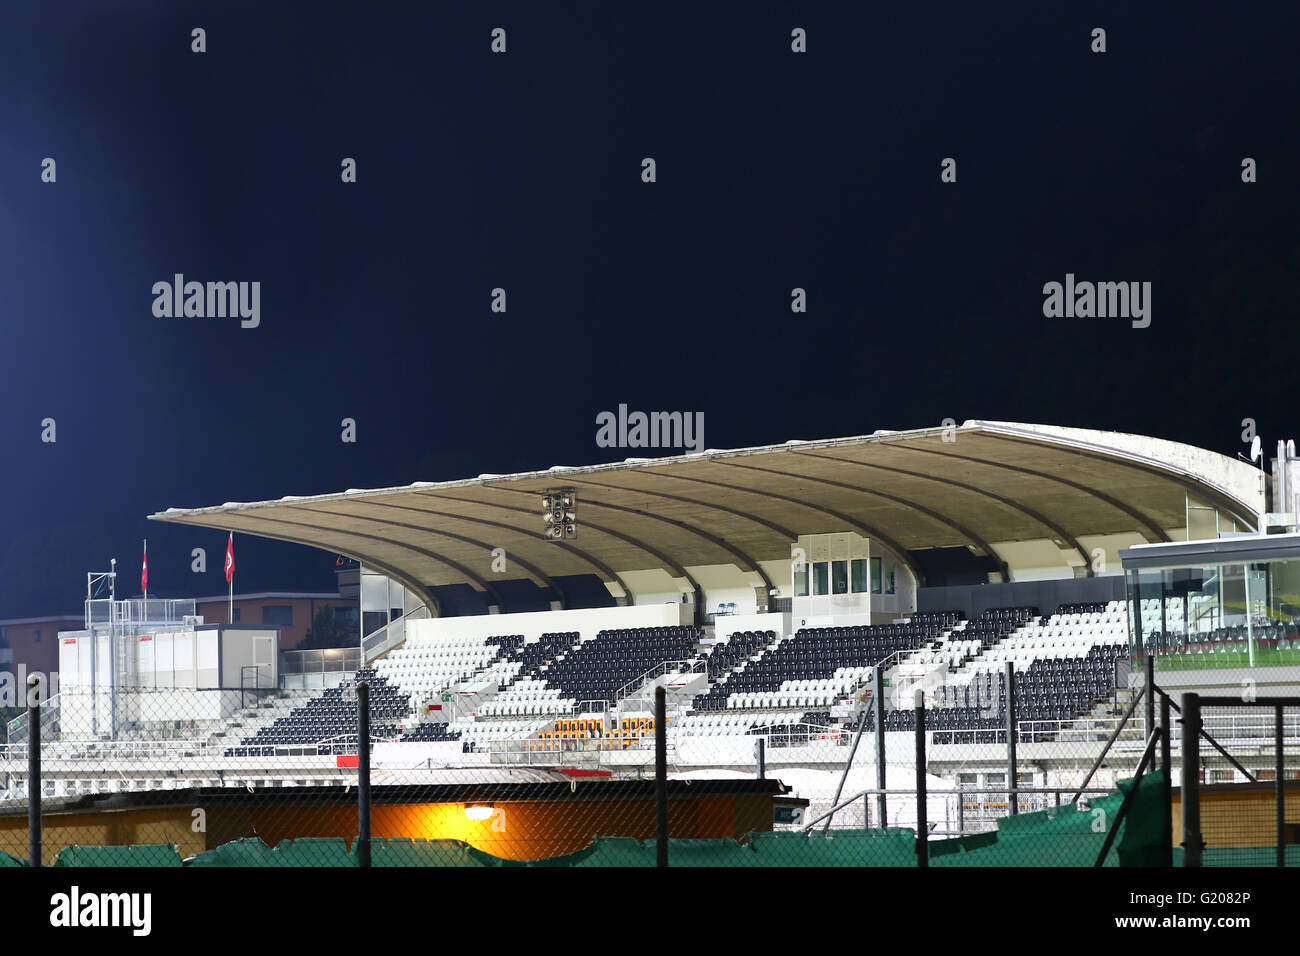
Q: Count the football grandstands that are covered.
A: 1